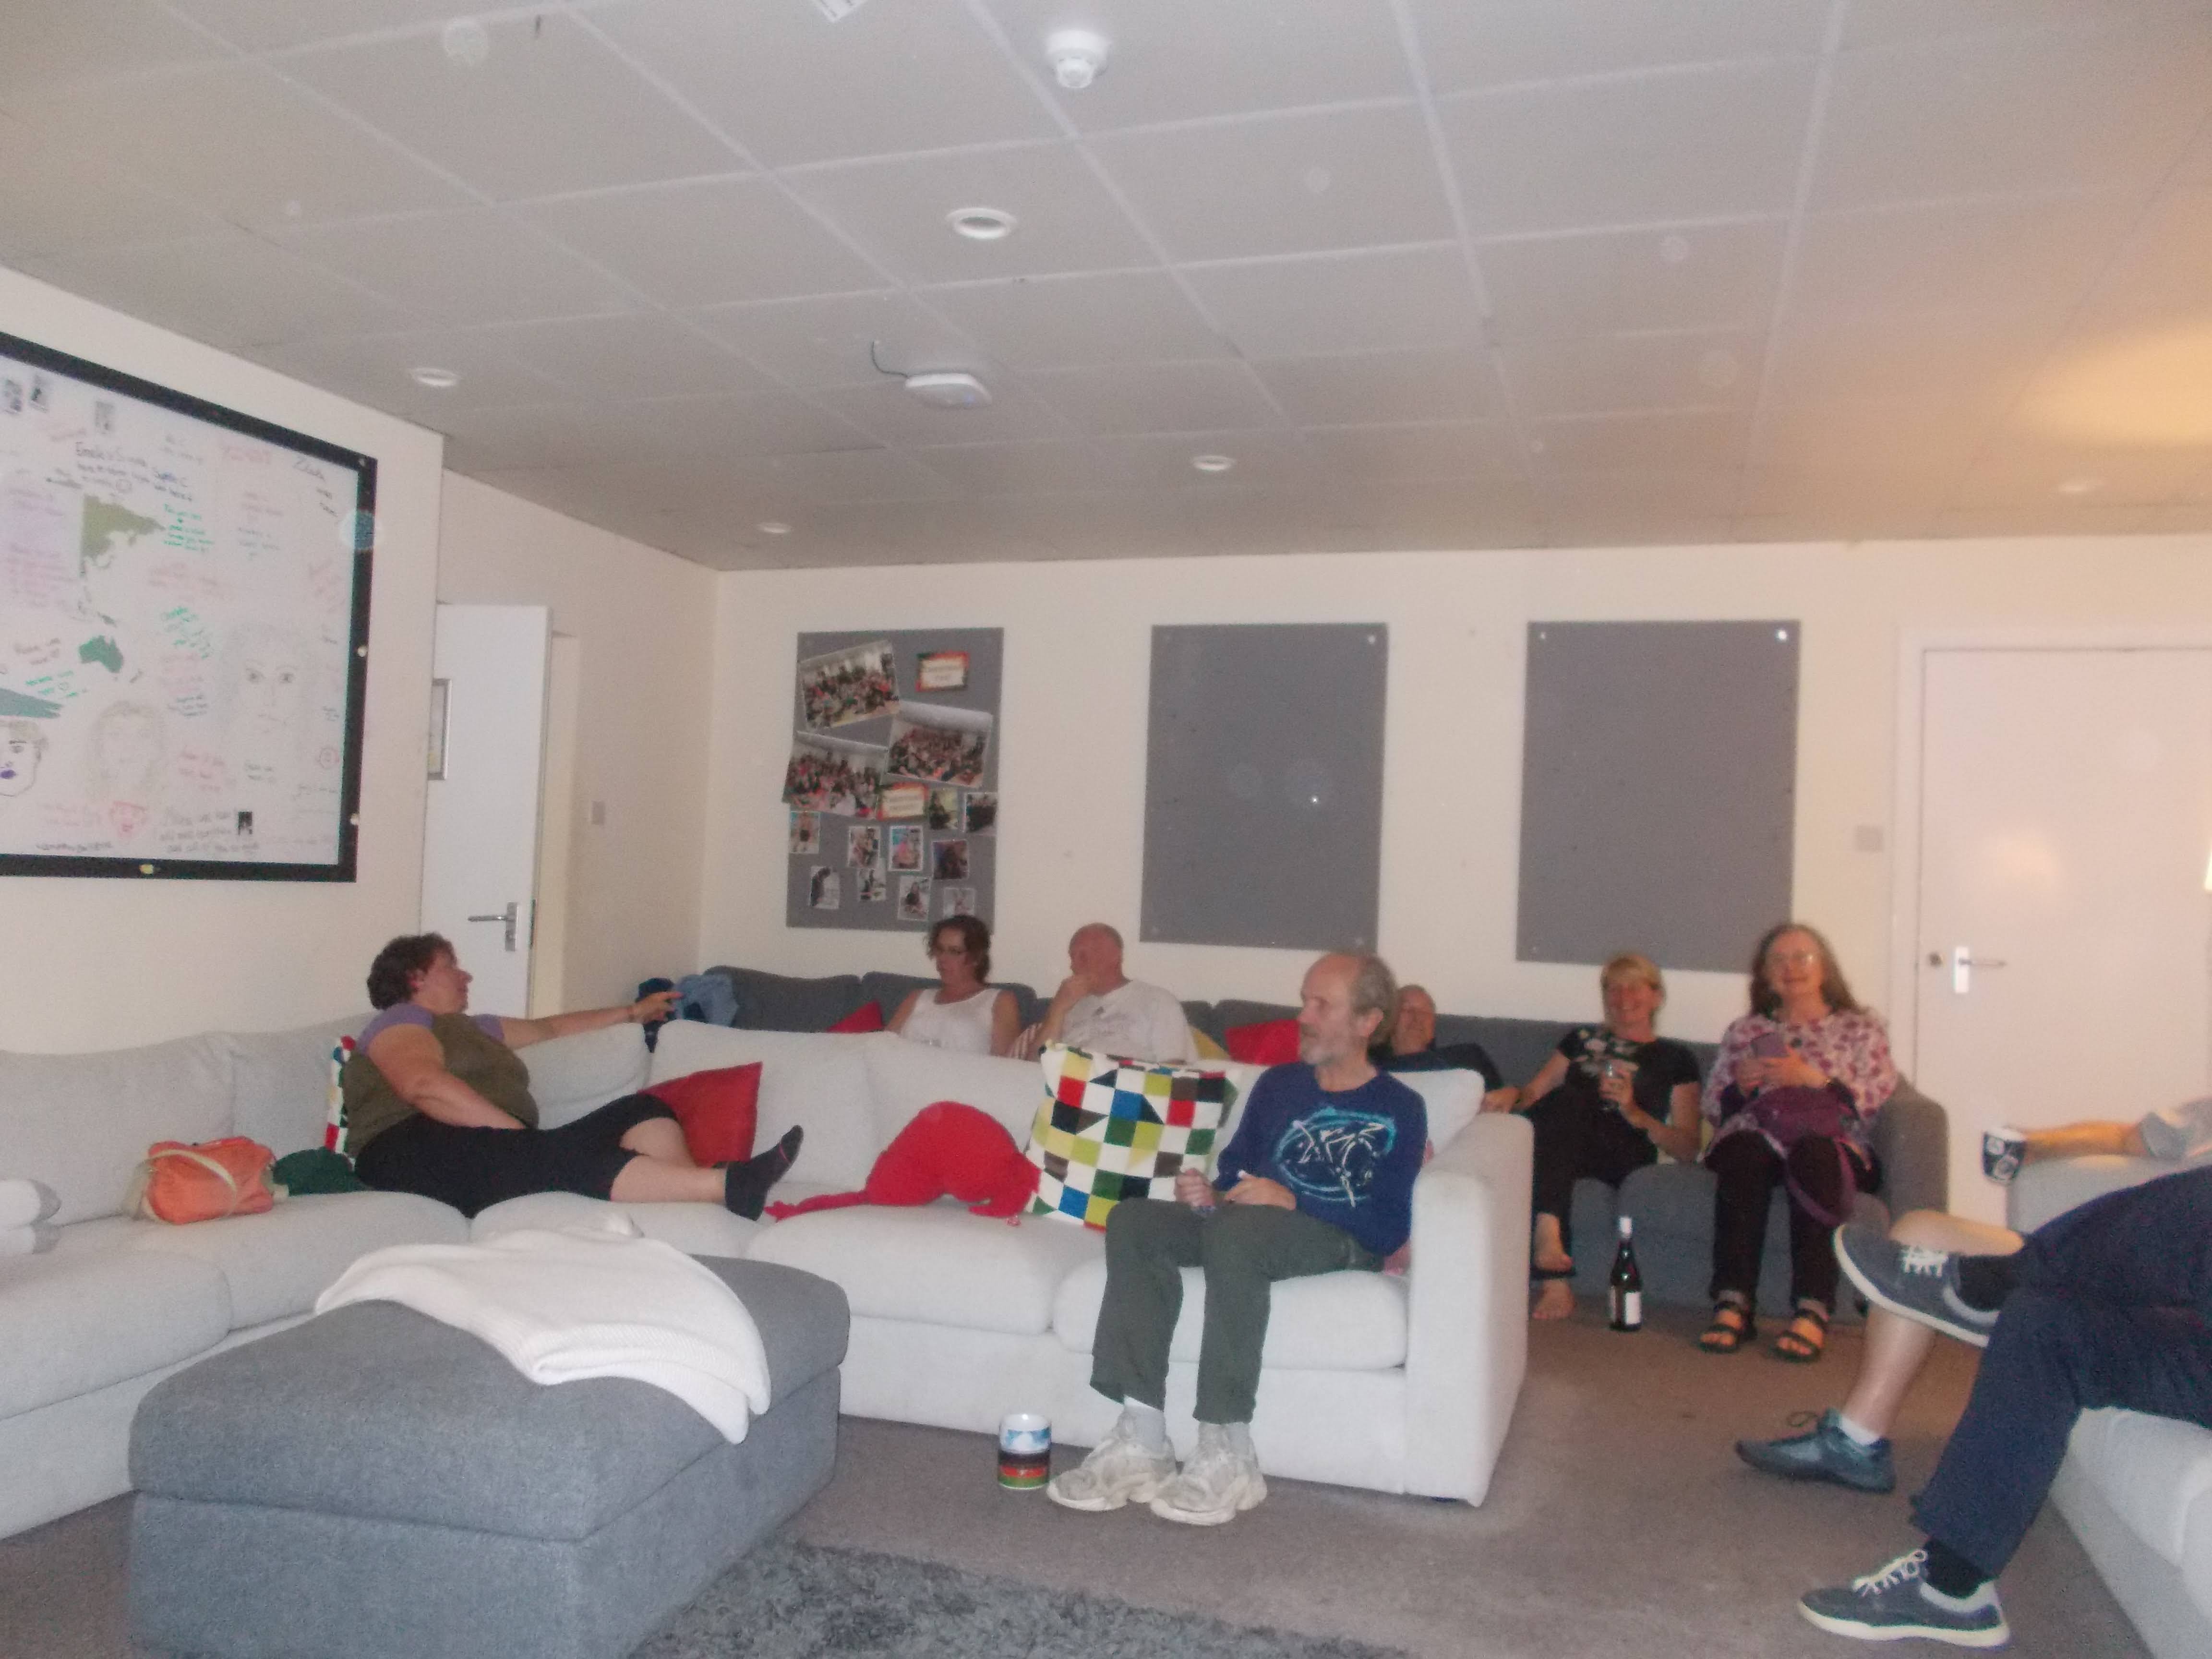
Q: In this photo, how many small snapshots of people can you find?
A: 10